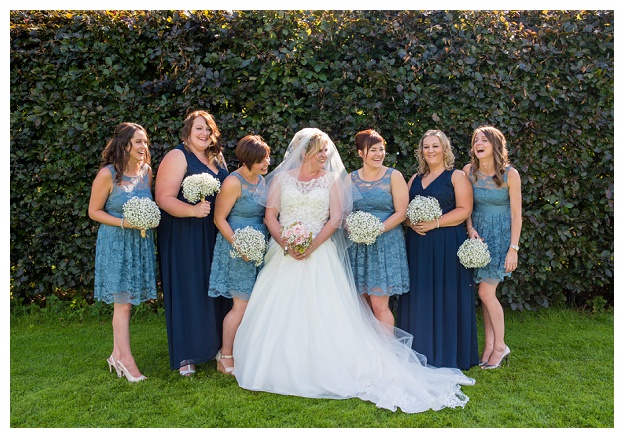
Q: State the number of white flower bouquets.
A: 6